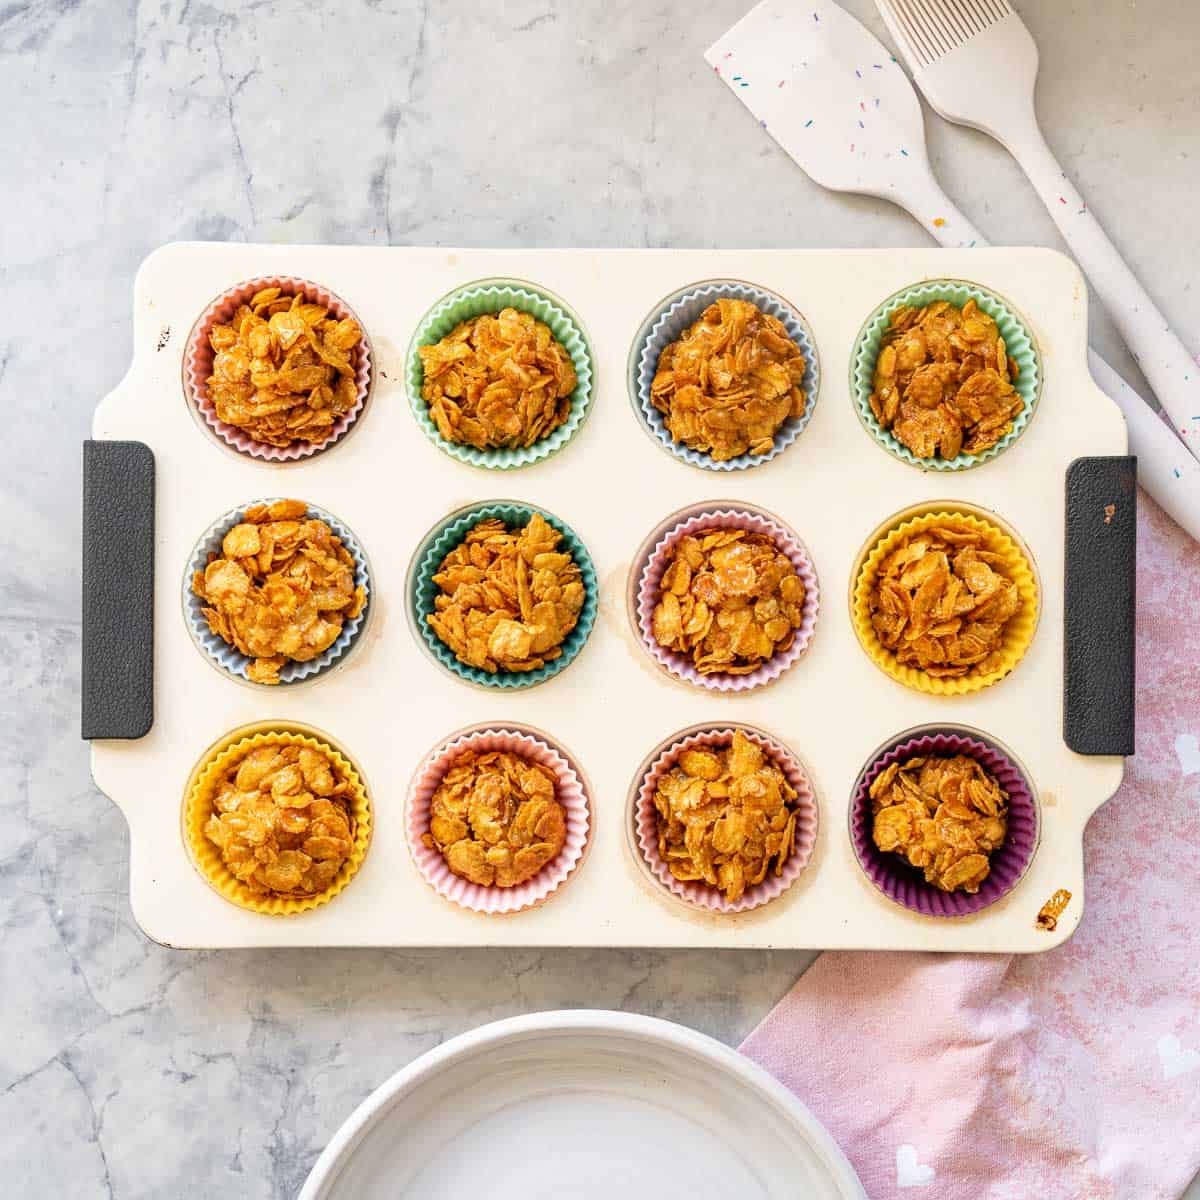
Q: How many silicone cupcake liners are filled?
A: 12